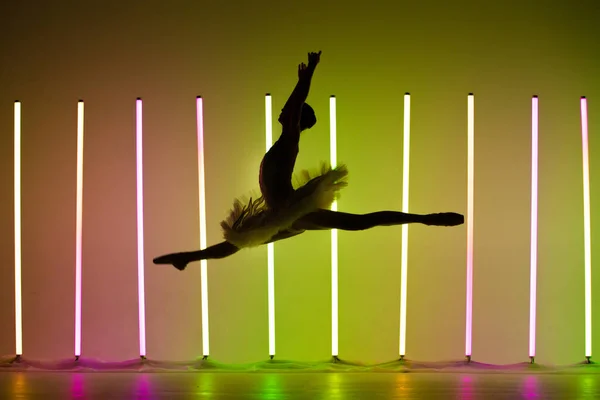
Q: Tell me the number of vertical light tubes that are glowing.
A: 10